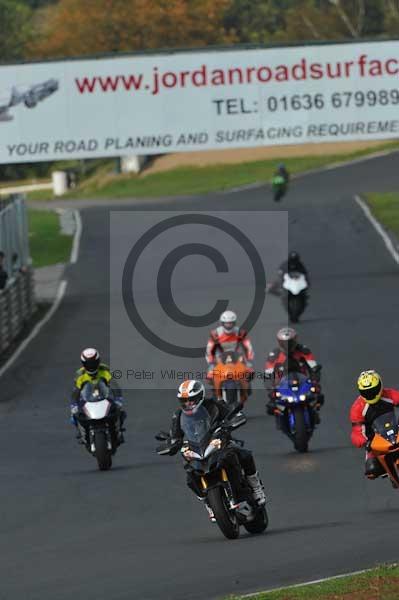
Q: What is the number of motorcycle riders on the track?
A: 7